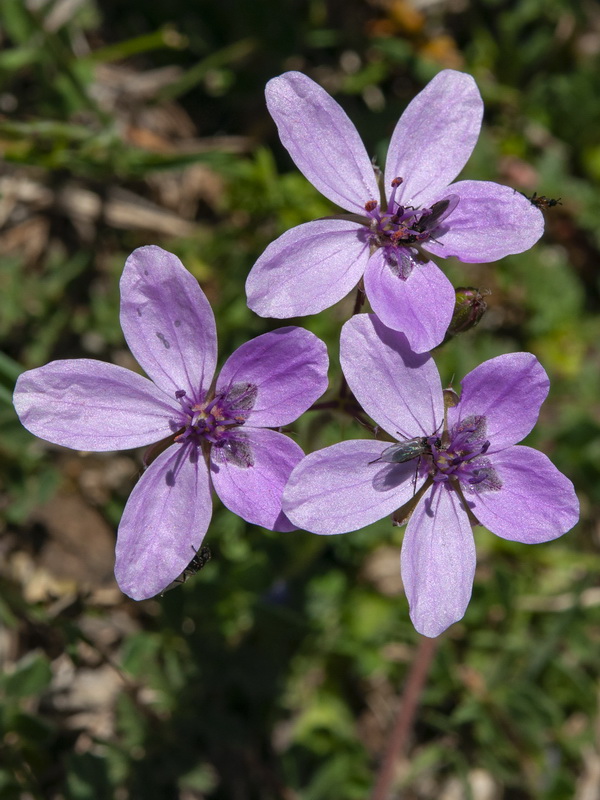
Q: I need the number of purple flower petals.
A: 15